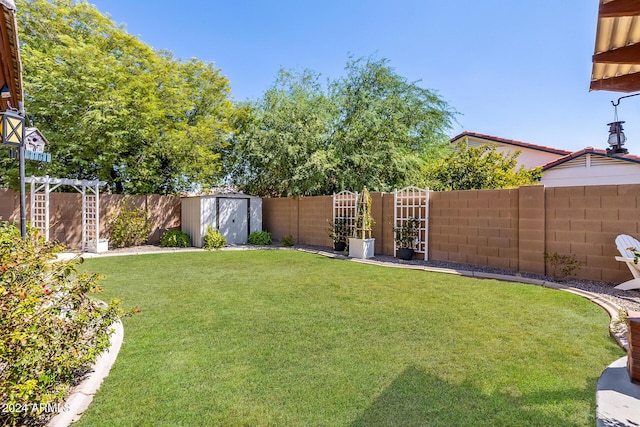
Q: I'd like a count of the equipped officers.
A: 0